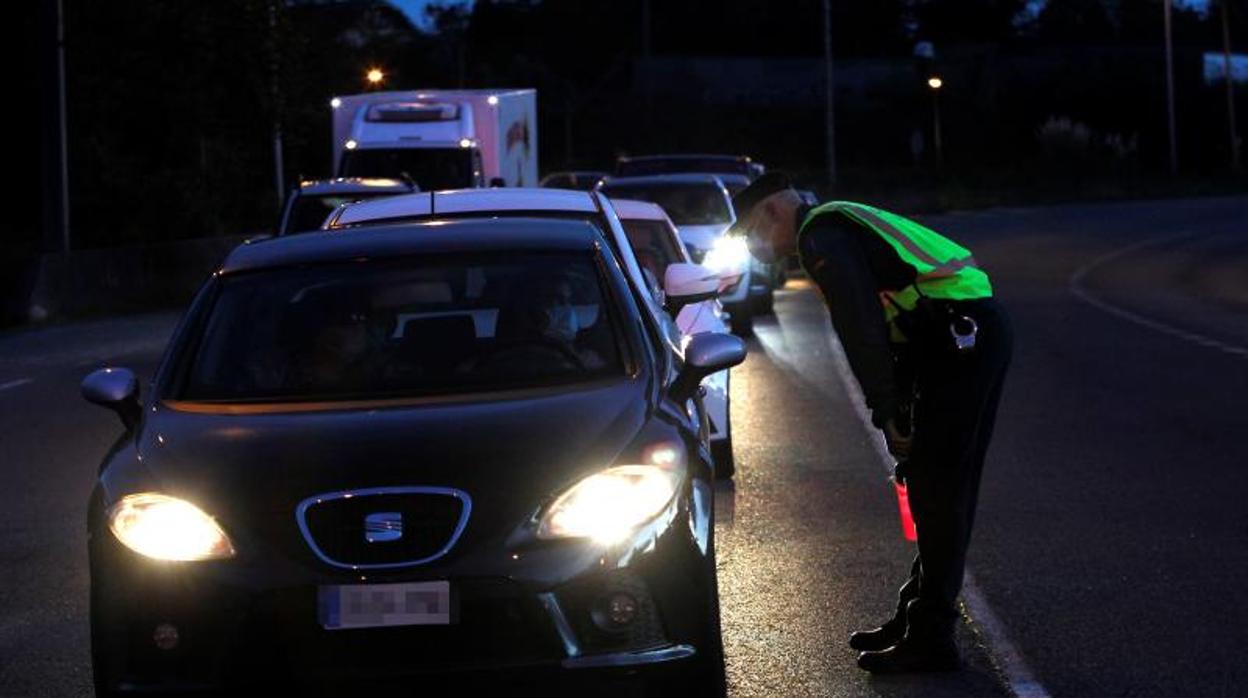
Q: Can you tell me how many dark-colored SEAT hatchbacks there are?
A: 1